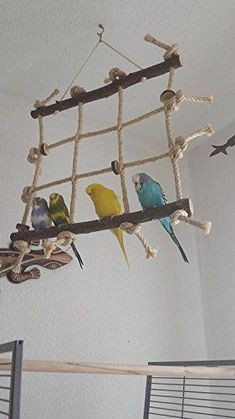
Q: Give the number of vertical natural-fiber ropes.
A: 4